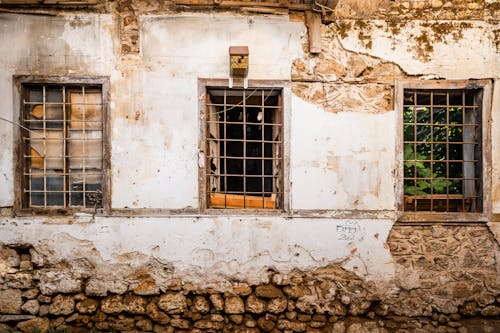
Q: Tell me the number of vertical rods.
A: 10